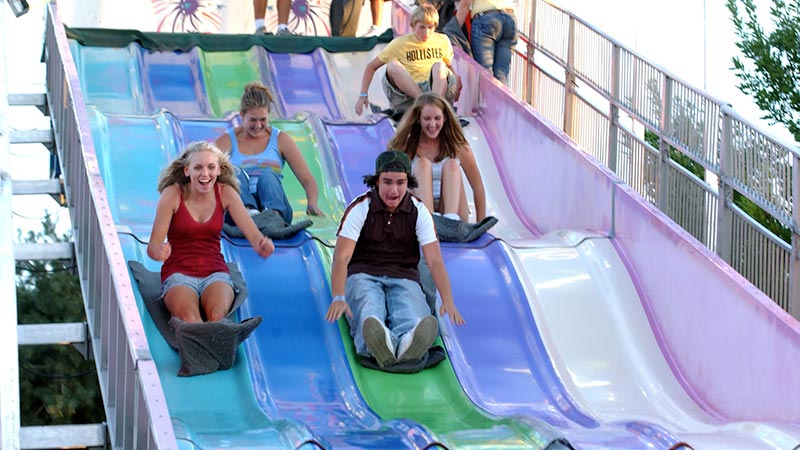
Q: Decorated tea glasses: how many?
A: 0